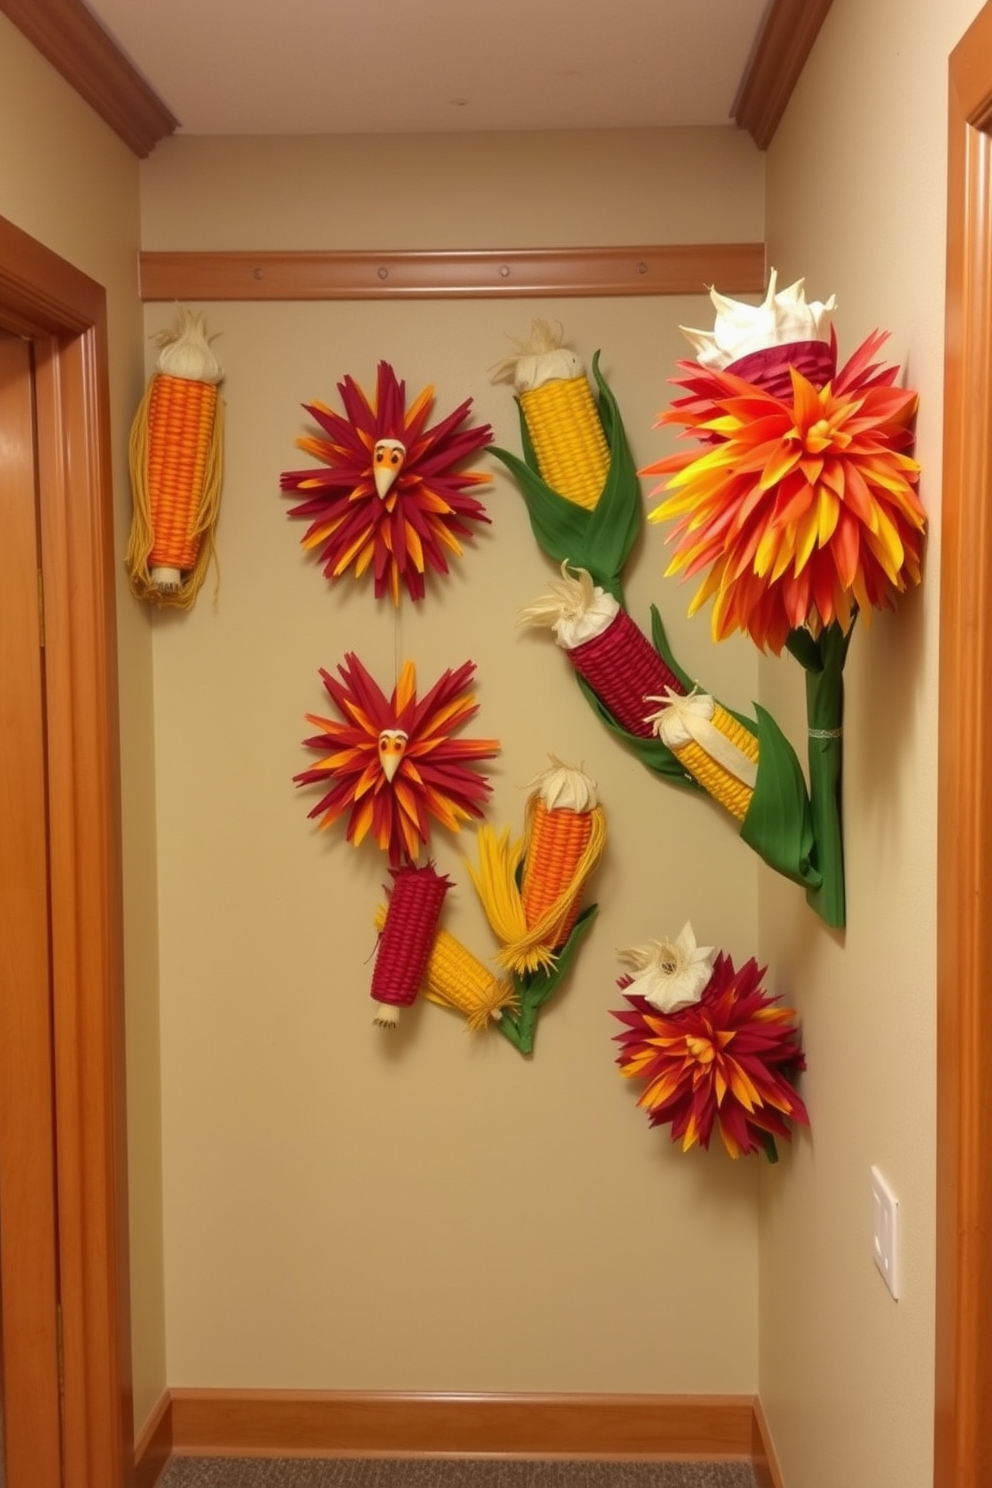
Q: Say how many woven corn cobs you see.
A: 7